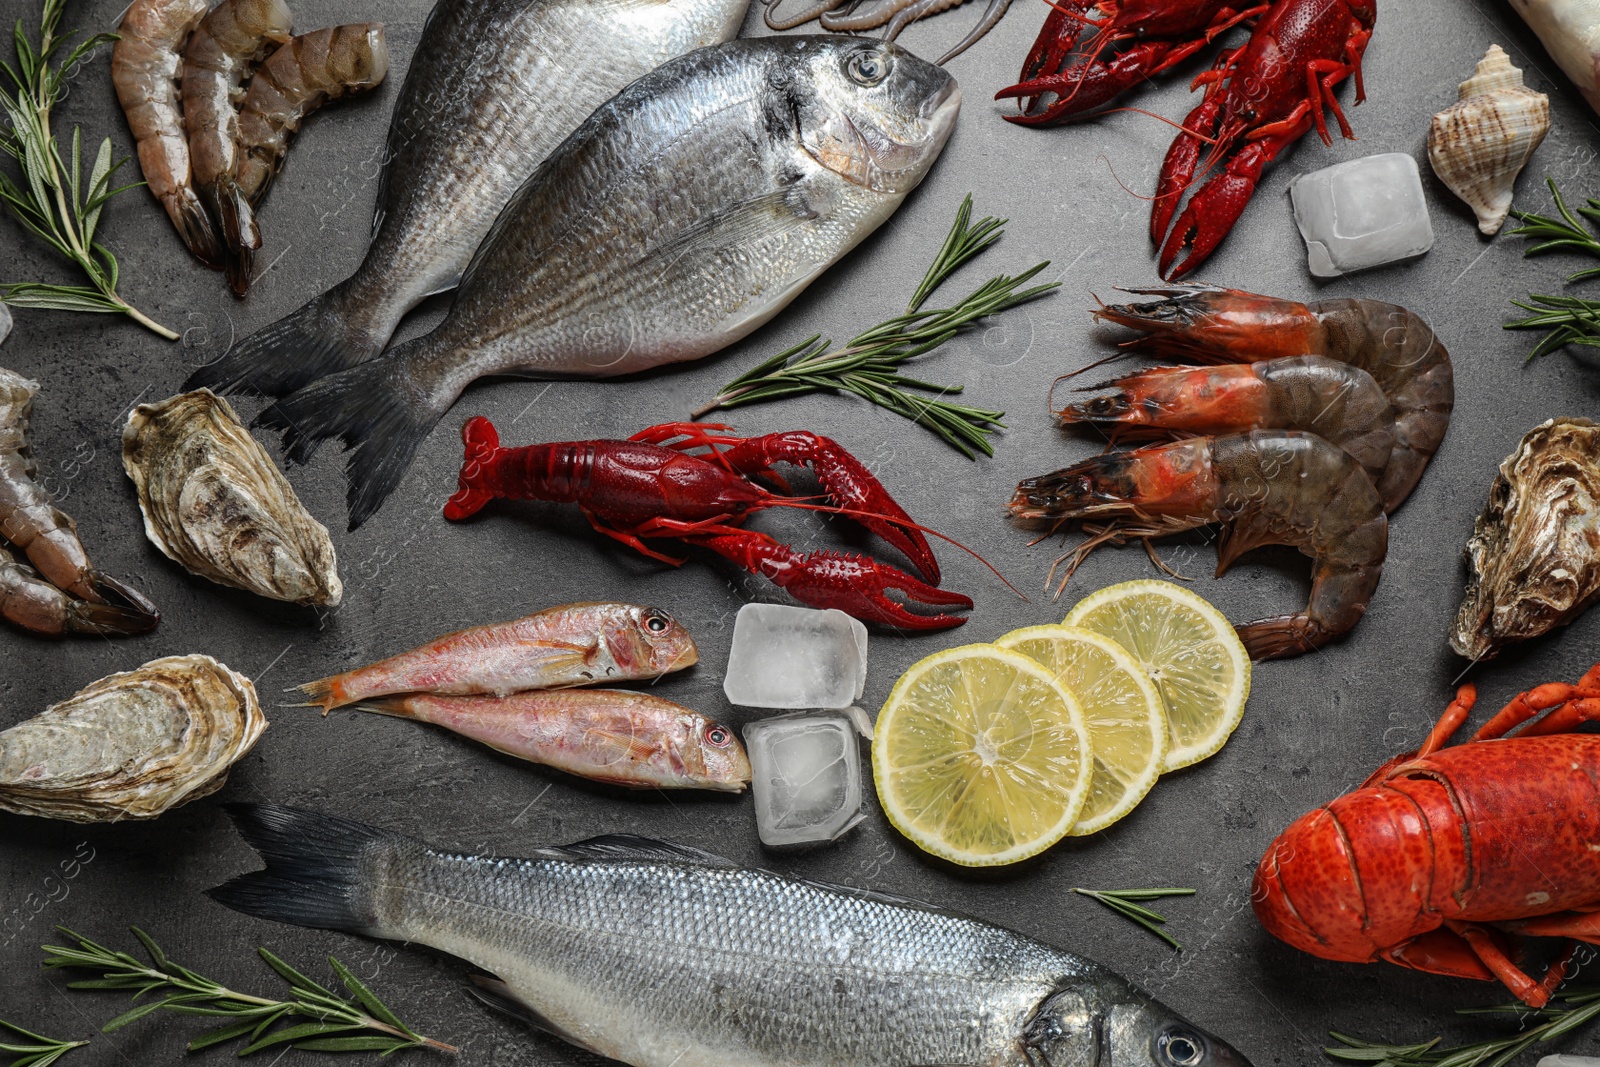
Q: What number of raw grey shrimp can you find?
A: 8